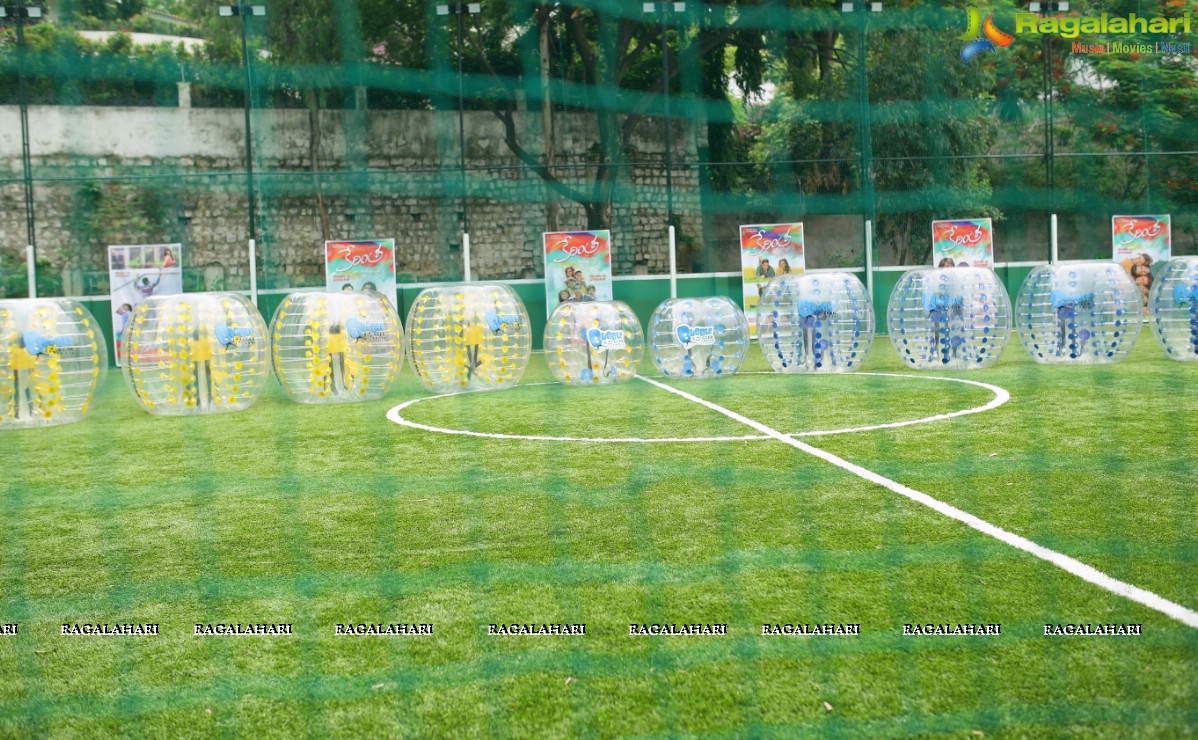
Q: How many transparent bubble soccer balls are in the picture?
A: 10